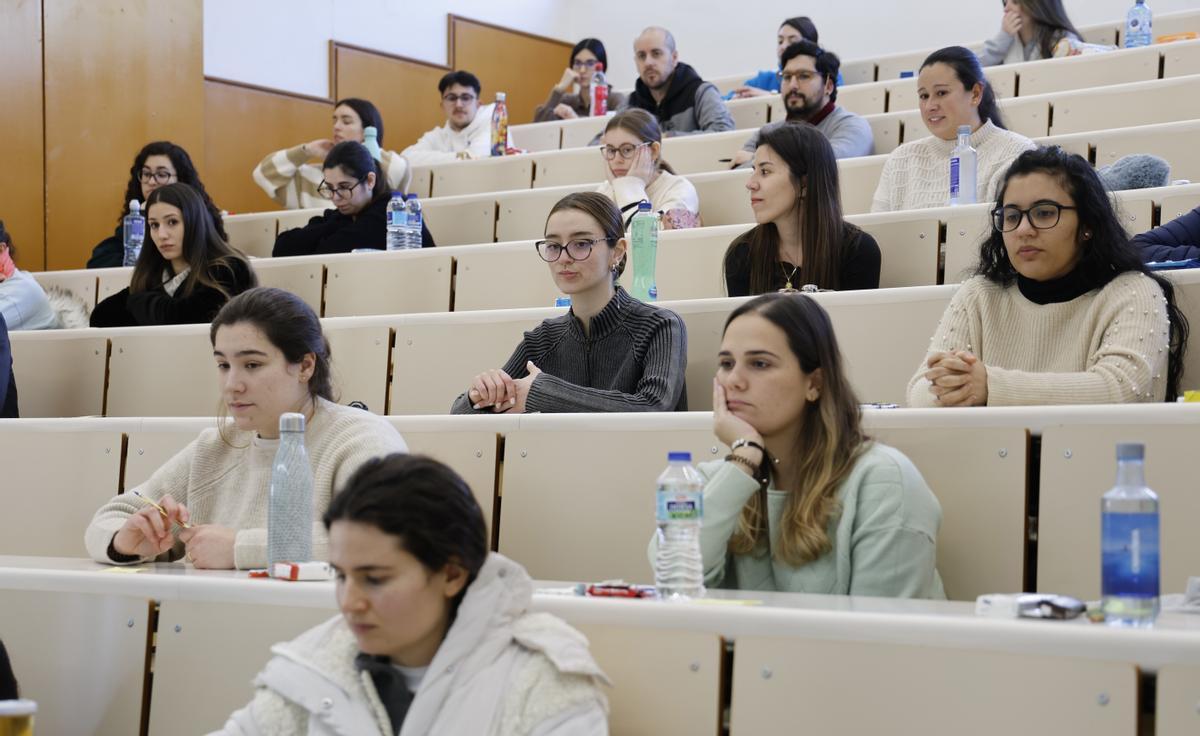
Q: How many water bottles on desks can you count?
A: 12